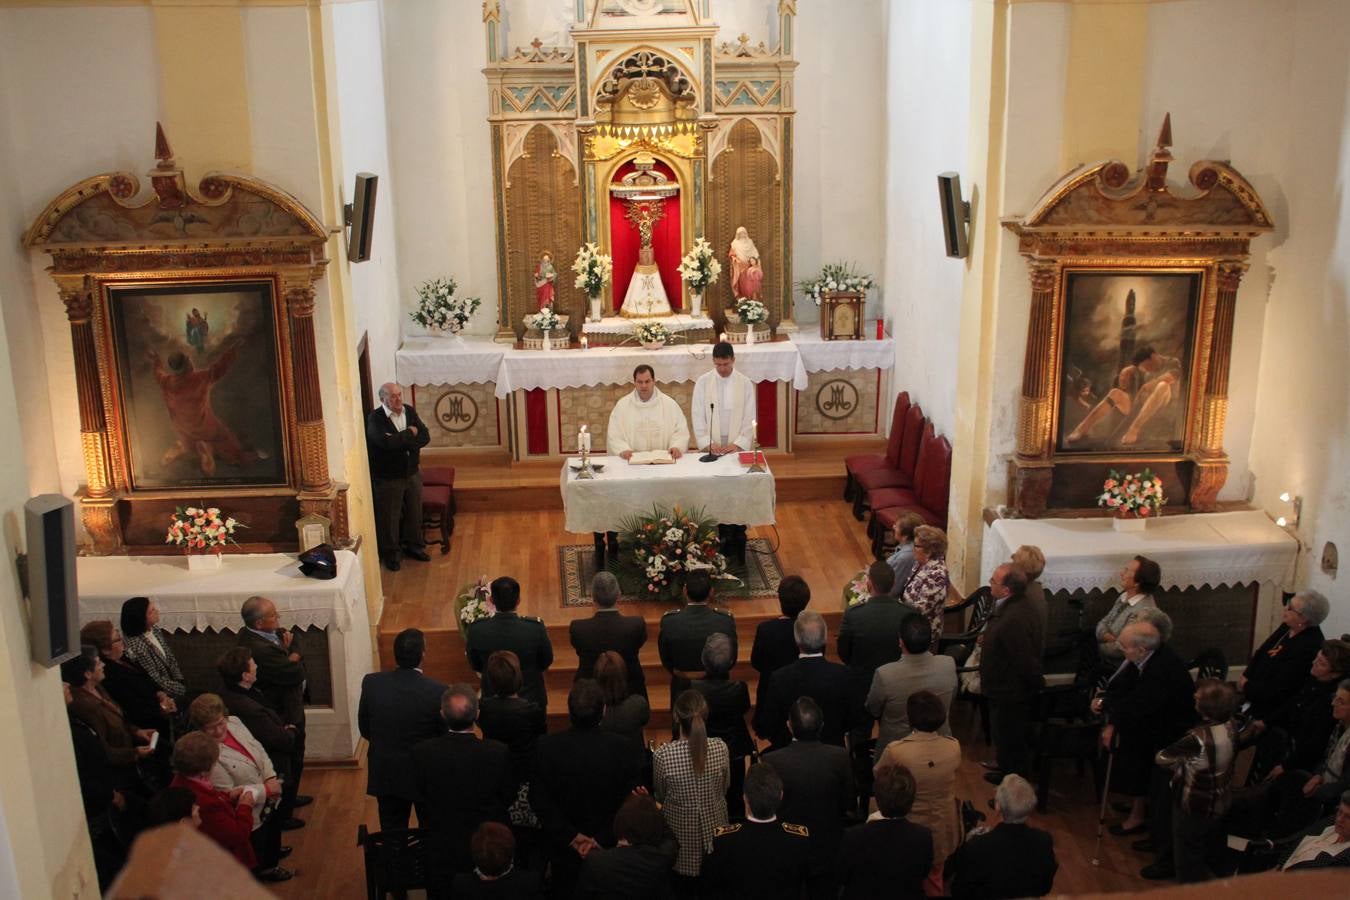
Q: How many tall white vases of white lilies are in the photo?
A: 2